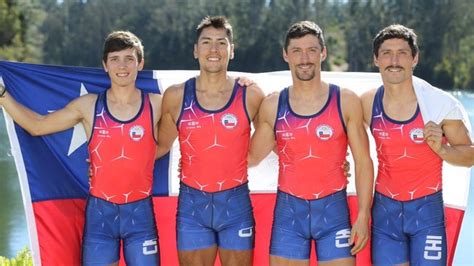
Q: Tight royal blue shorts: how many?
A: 4